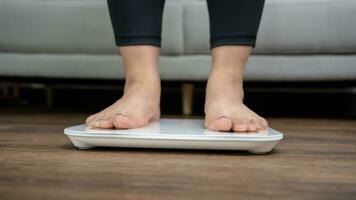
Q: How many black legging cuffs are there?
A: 2